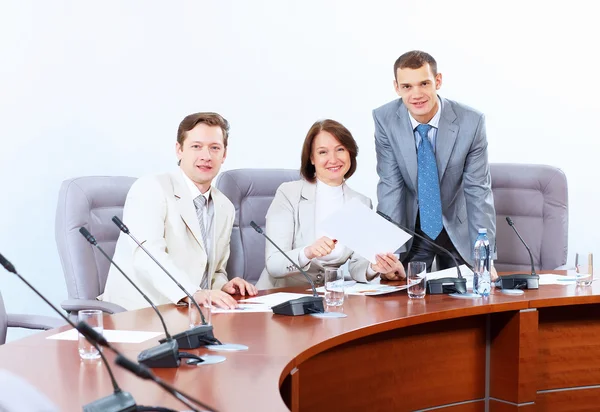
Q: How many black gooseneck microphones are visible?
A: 8